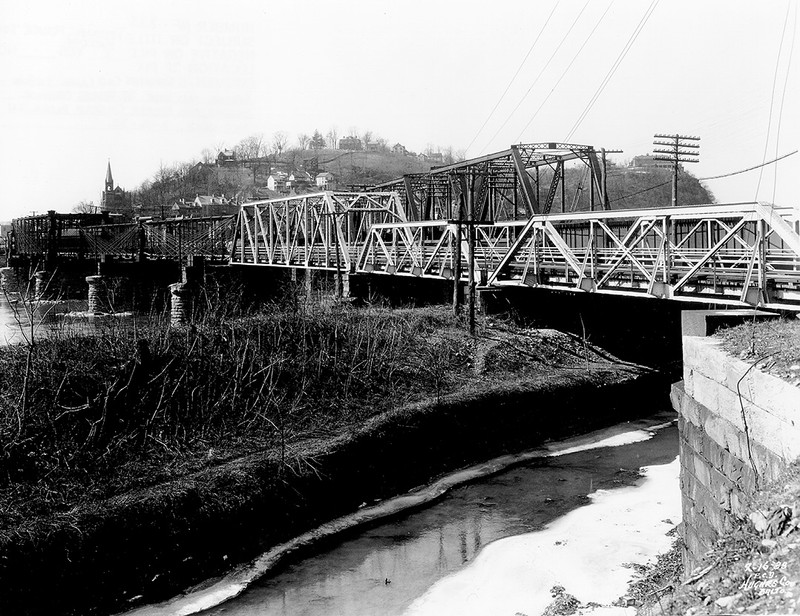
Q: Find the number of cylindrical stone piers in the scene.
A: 4